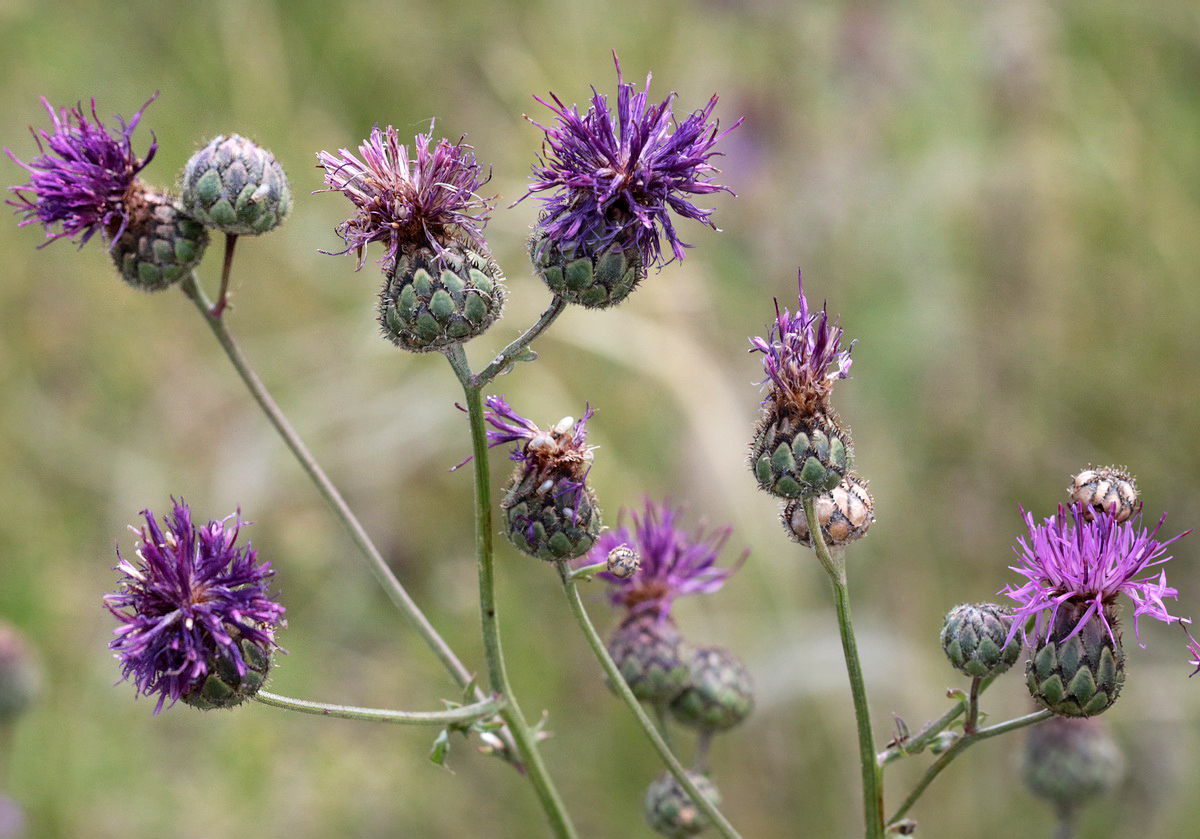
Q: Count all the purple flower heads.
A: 8